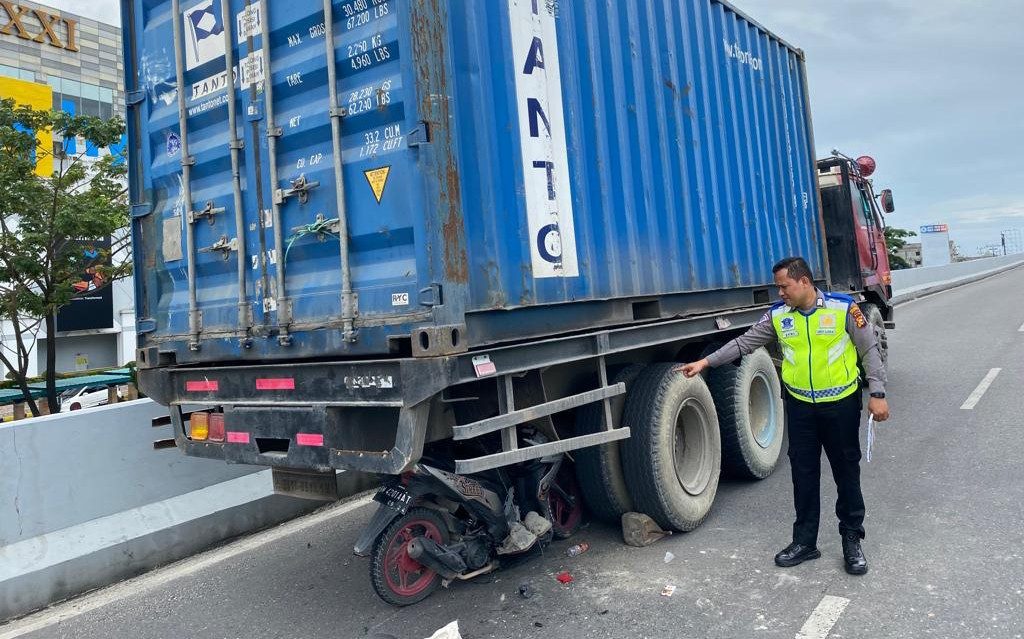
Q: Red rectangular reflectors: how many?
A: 4